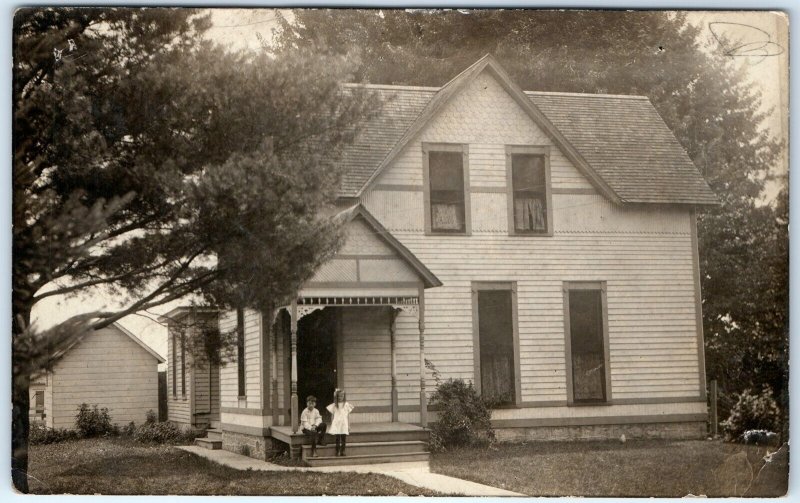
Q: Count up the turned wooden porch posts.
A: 4